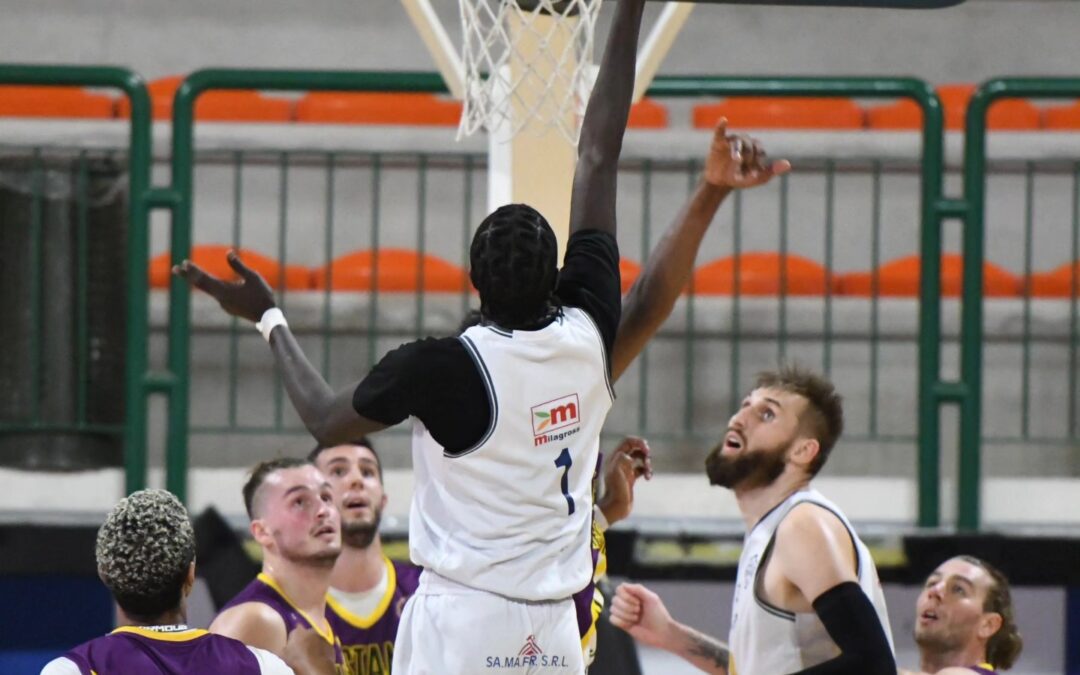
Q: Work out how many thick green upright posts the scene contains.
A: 4